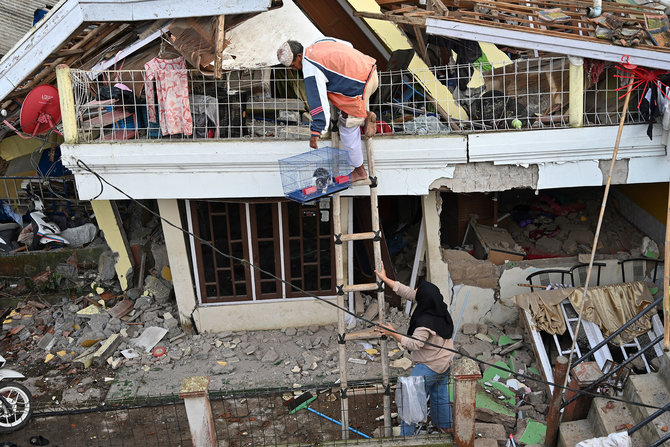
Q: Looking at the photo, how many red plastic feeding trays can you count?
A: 2